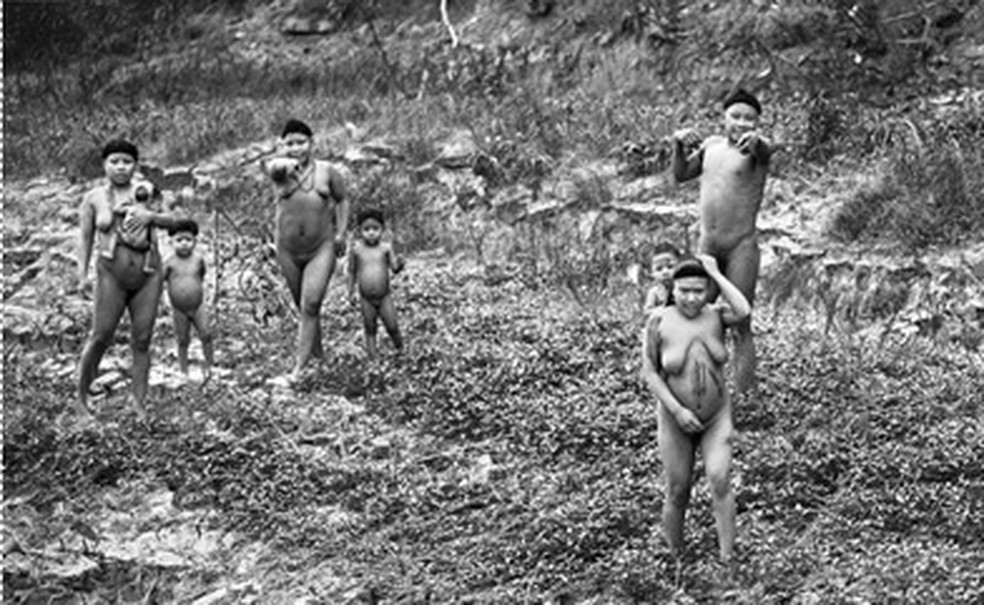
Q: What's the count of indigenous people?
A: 8